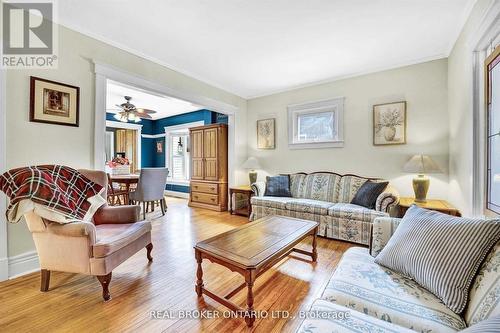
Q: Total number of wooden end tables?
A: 2